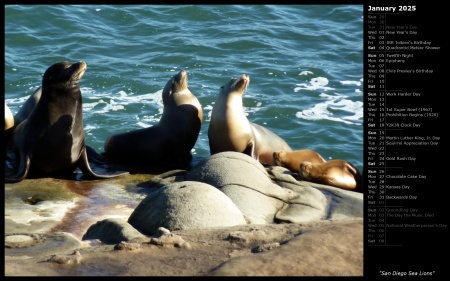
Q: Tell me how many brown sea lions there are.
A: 2